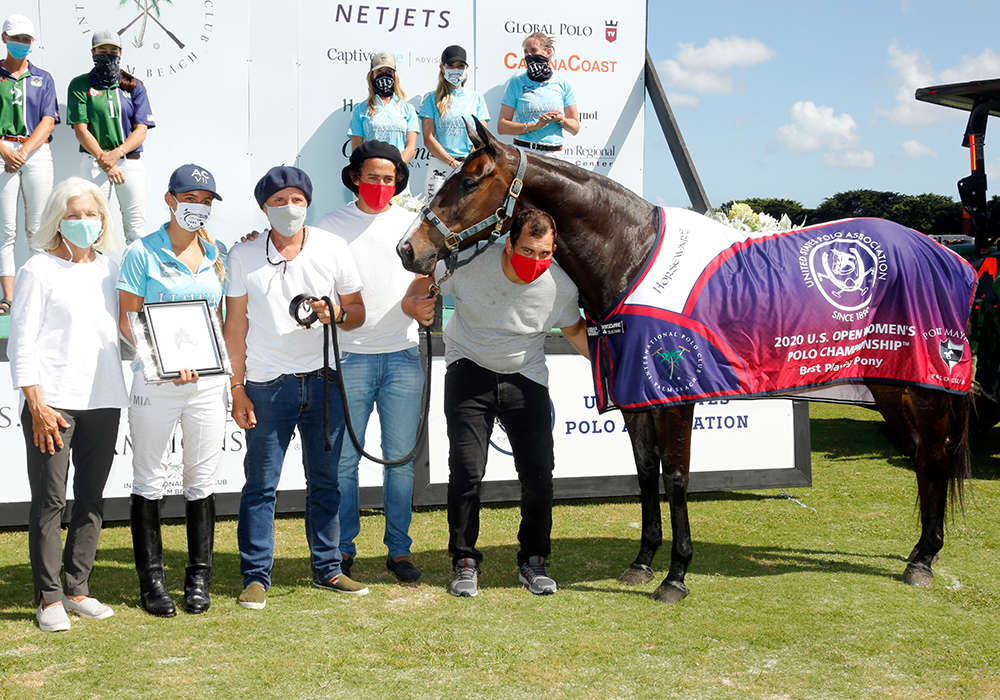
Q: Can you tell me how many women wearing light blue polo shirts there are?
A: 4